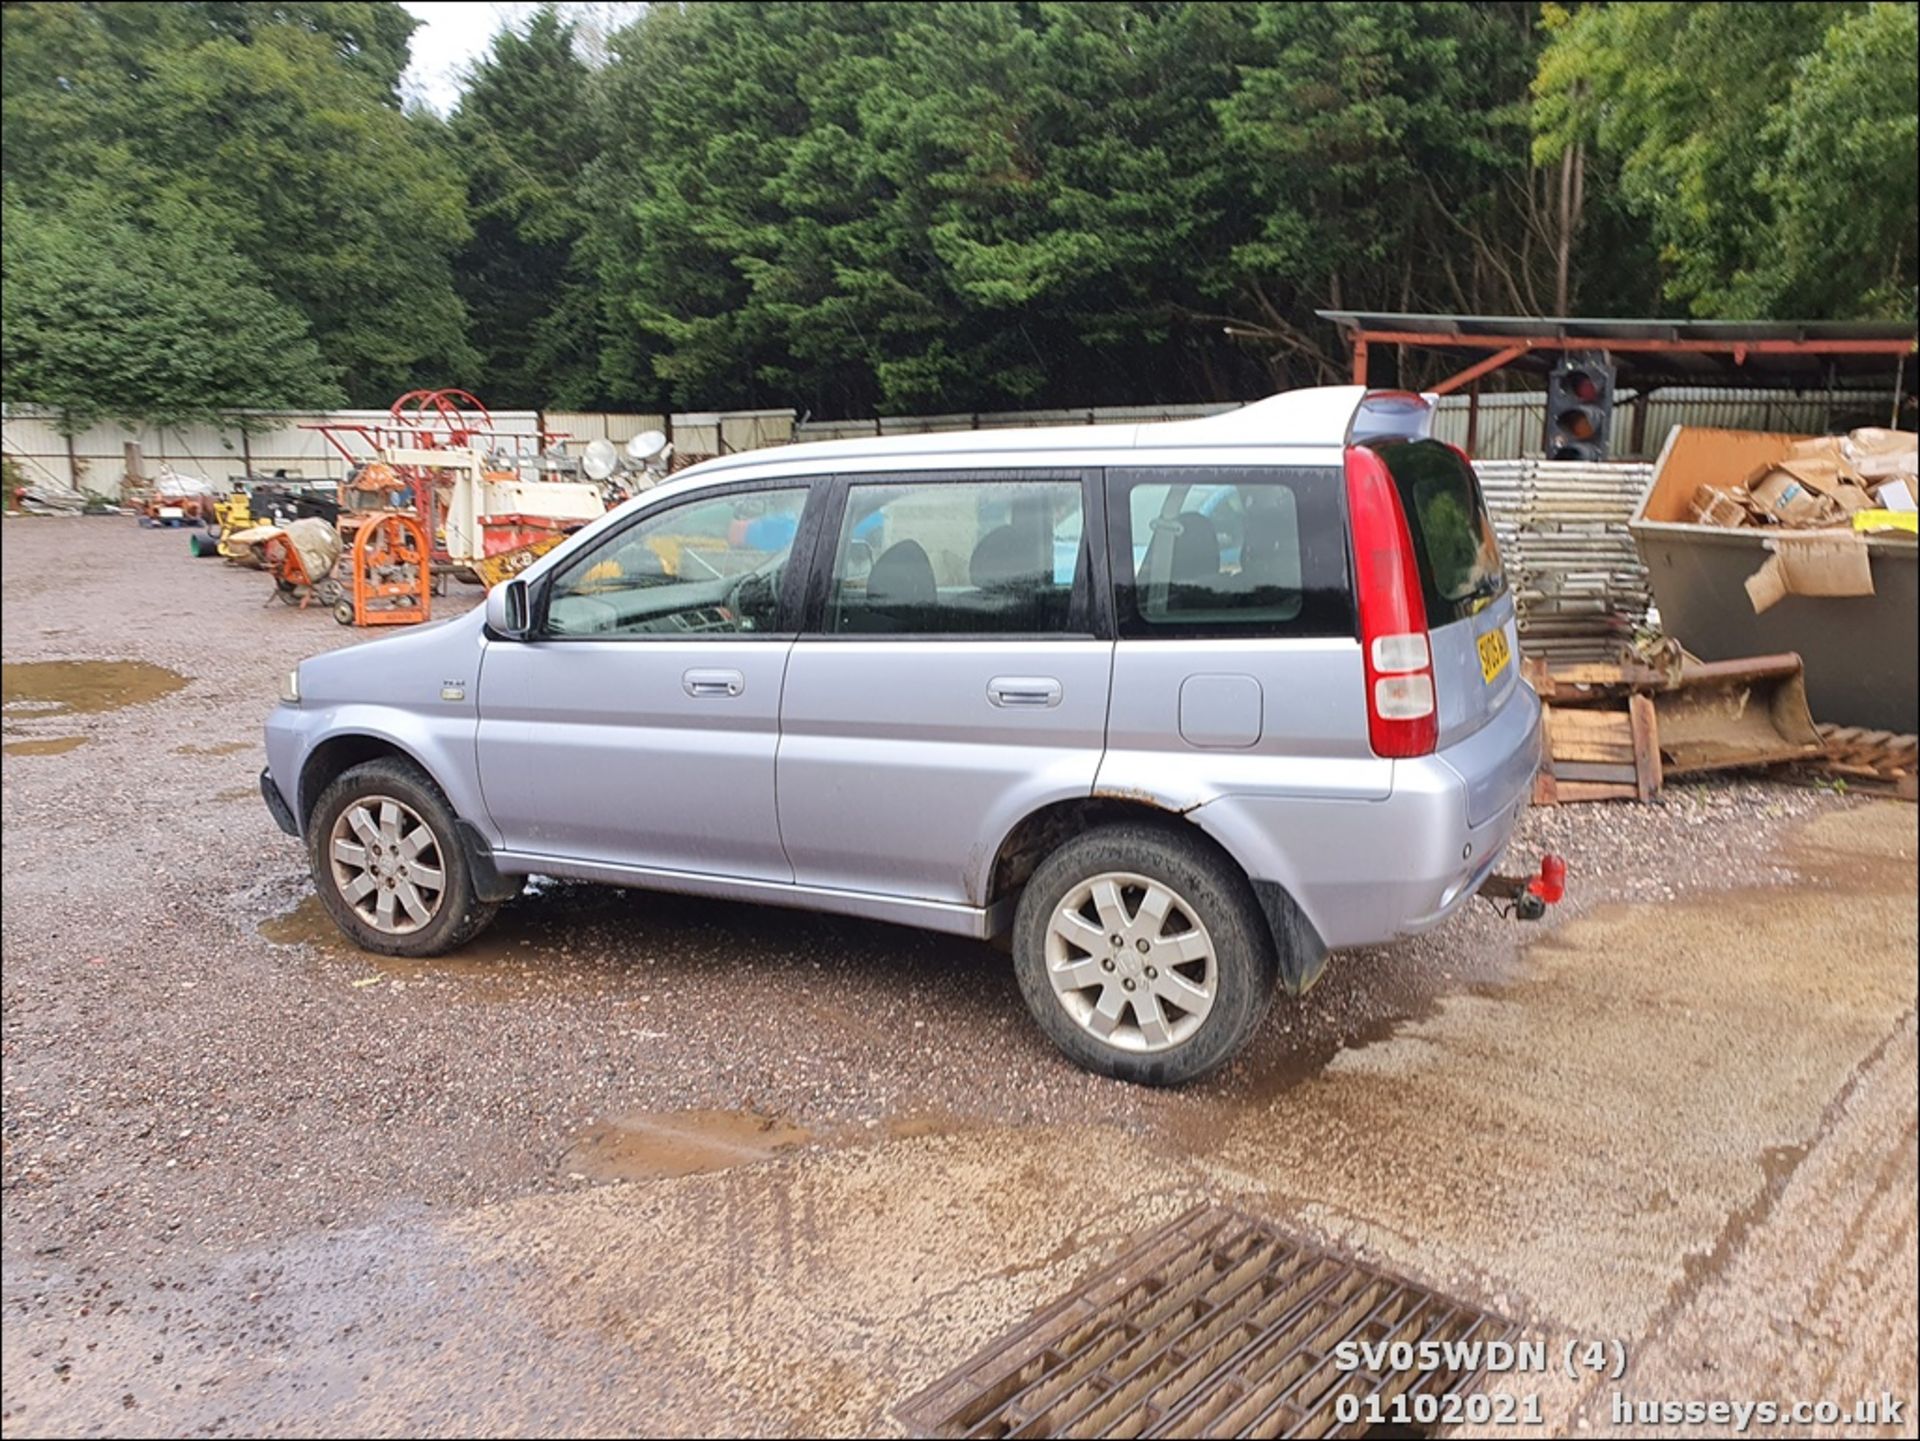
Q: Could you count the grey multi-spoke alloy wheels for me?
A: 2